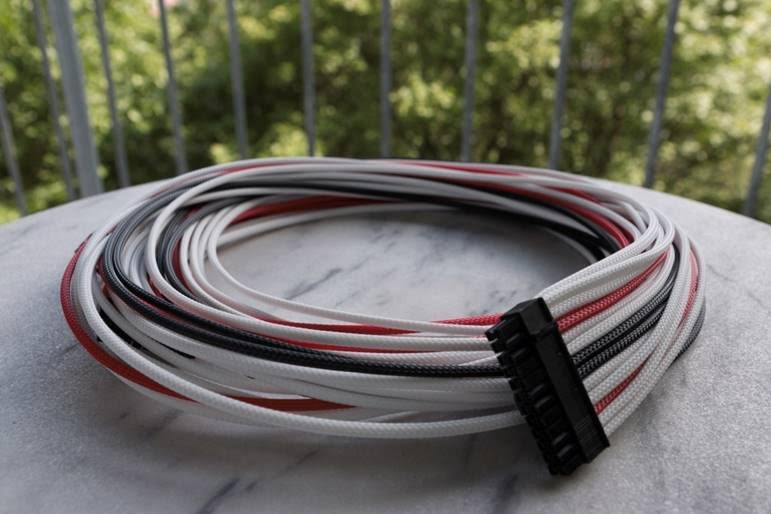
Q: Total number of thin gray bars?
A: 11